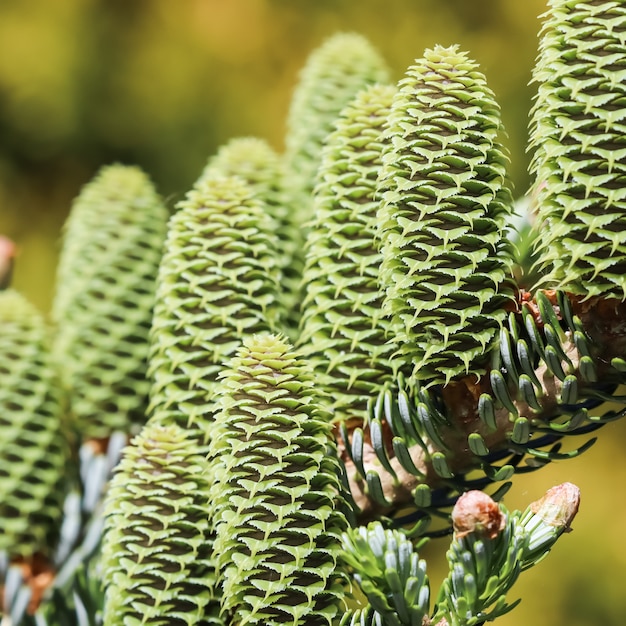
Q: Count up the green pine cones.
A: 10